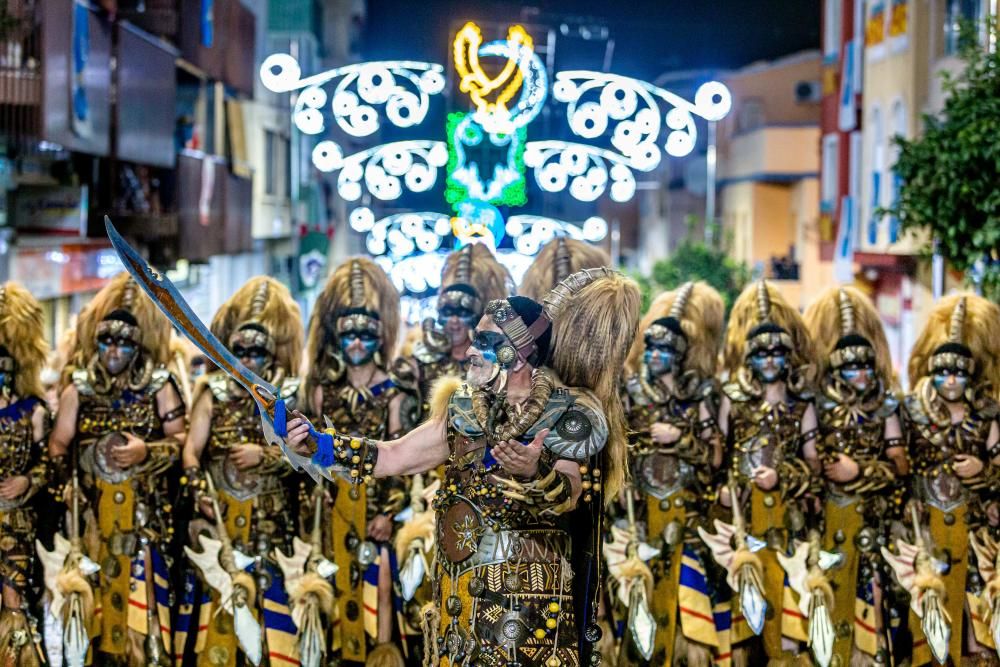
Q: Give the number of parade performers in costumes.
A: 11